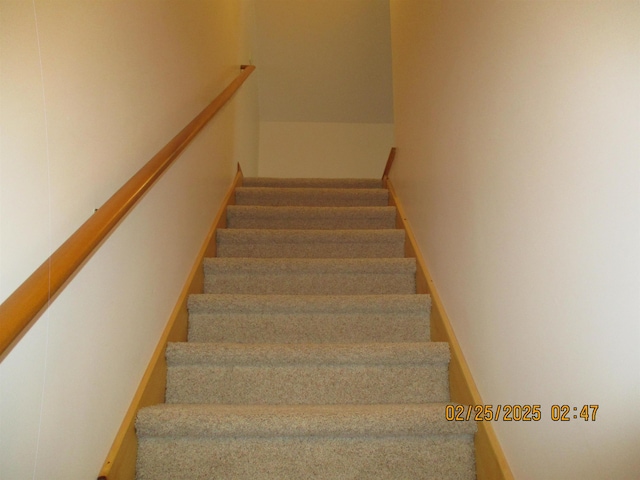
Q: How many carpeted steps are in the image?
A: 8